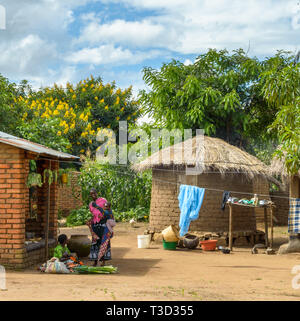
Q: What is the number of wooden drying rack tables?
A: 1